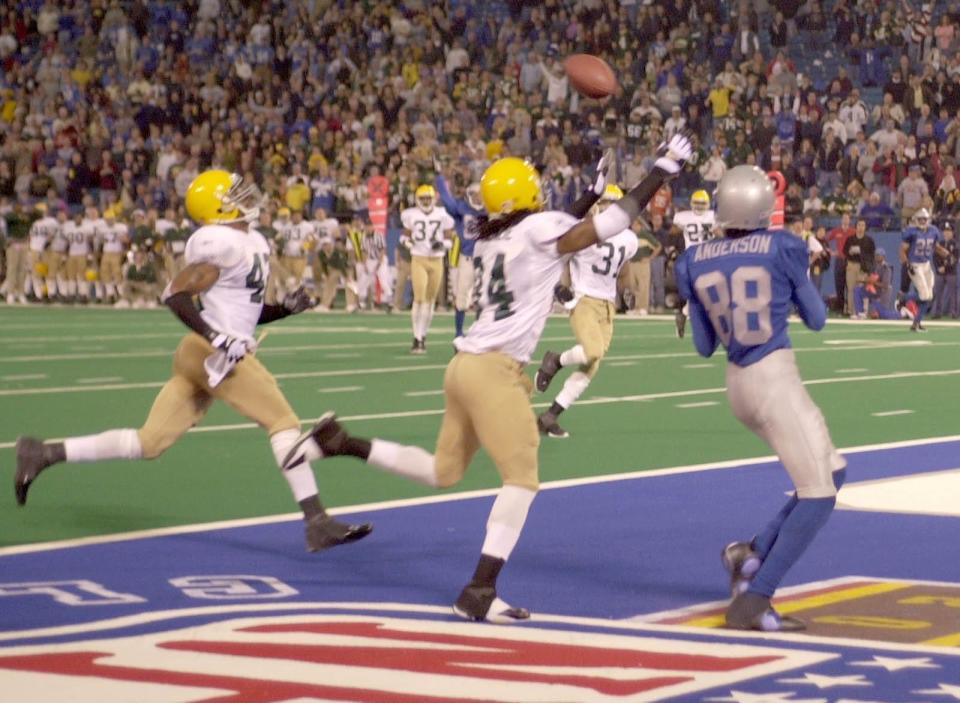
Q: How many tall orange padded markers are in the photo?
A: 2